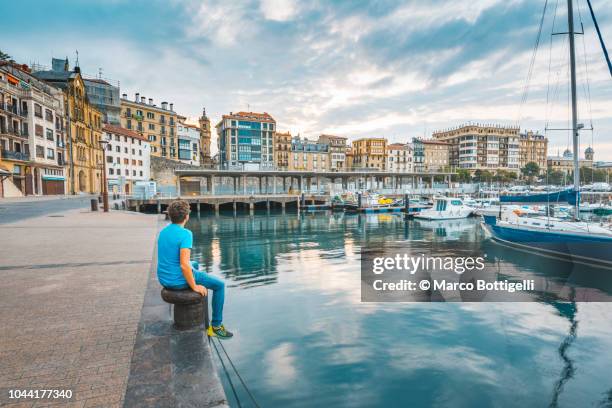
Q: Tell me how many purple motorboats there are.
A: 0